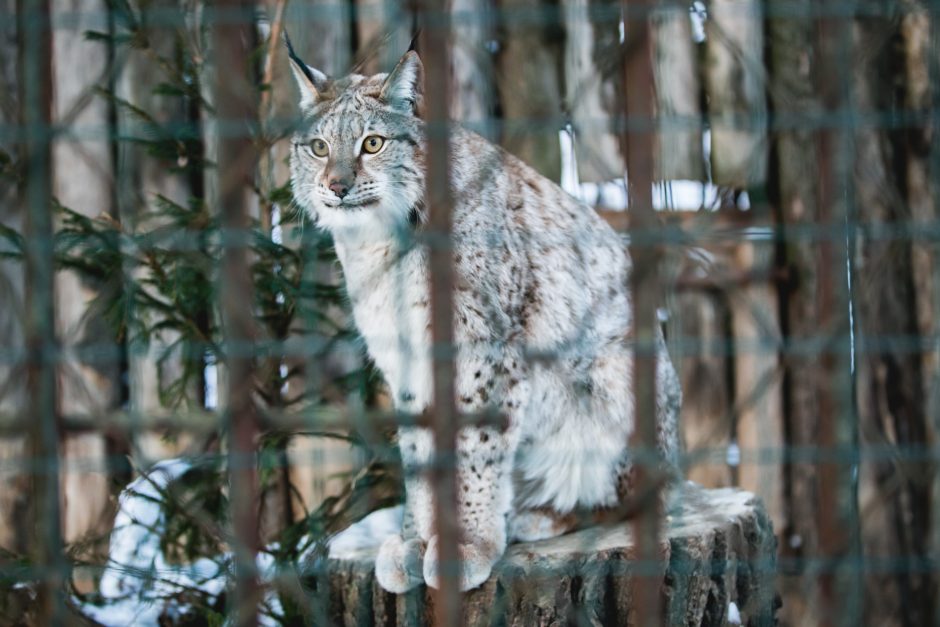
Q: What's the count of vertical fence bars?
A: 5